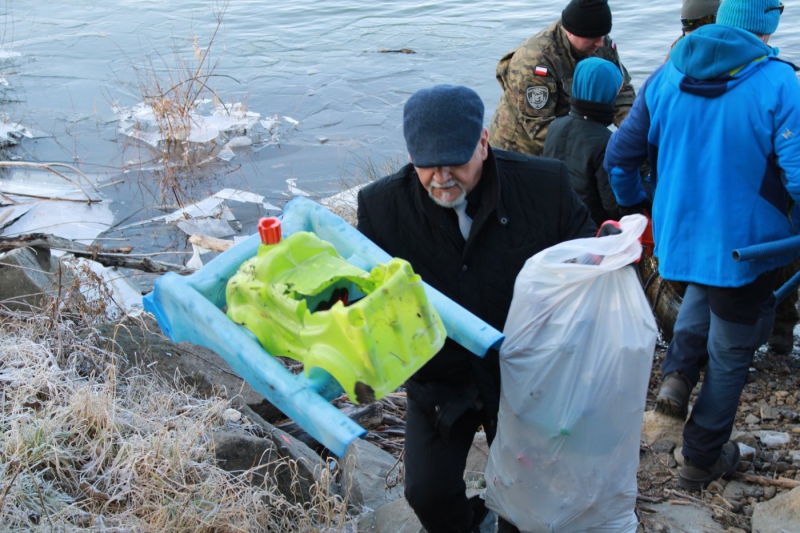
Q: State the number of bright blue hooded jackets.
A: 1